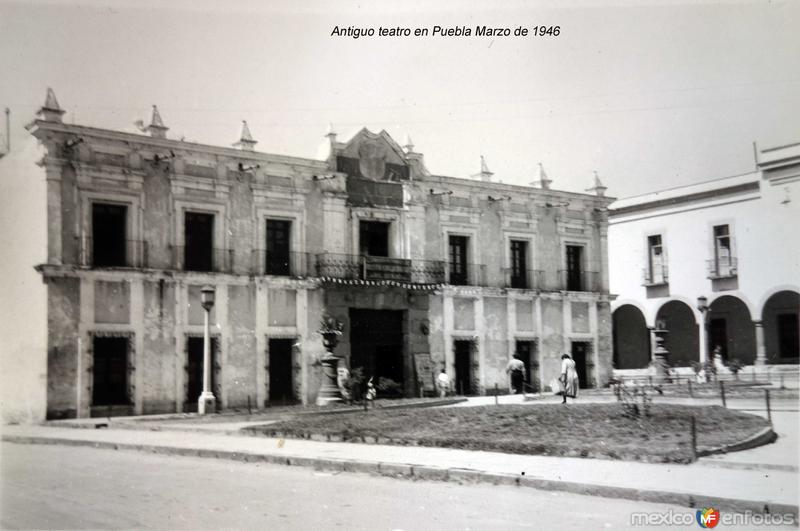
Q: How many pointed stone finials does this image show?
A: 8